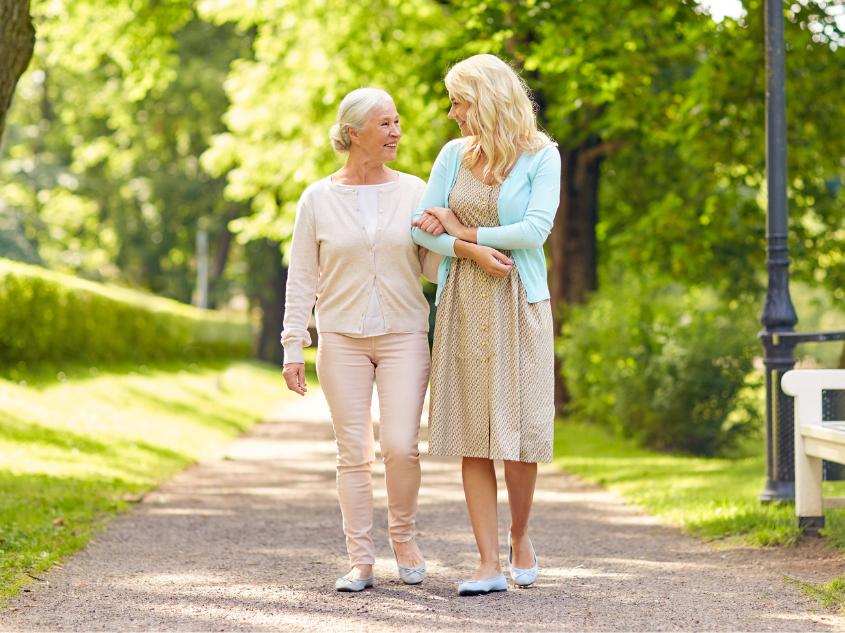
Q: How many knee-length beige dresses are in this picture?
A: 1